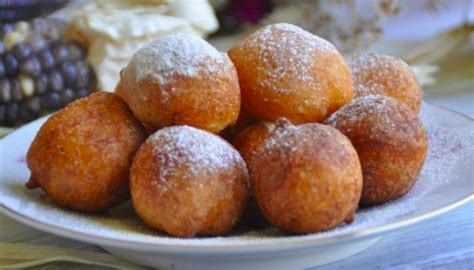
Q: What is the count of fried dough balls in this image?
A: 8